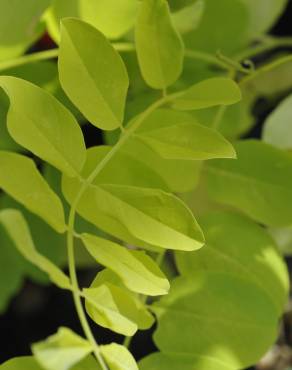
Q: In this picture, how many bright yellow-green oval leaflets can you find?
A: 12